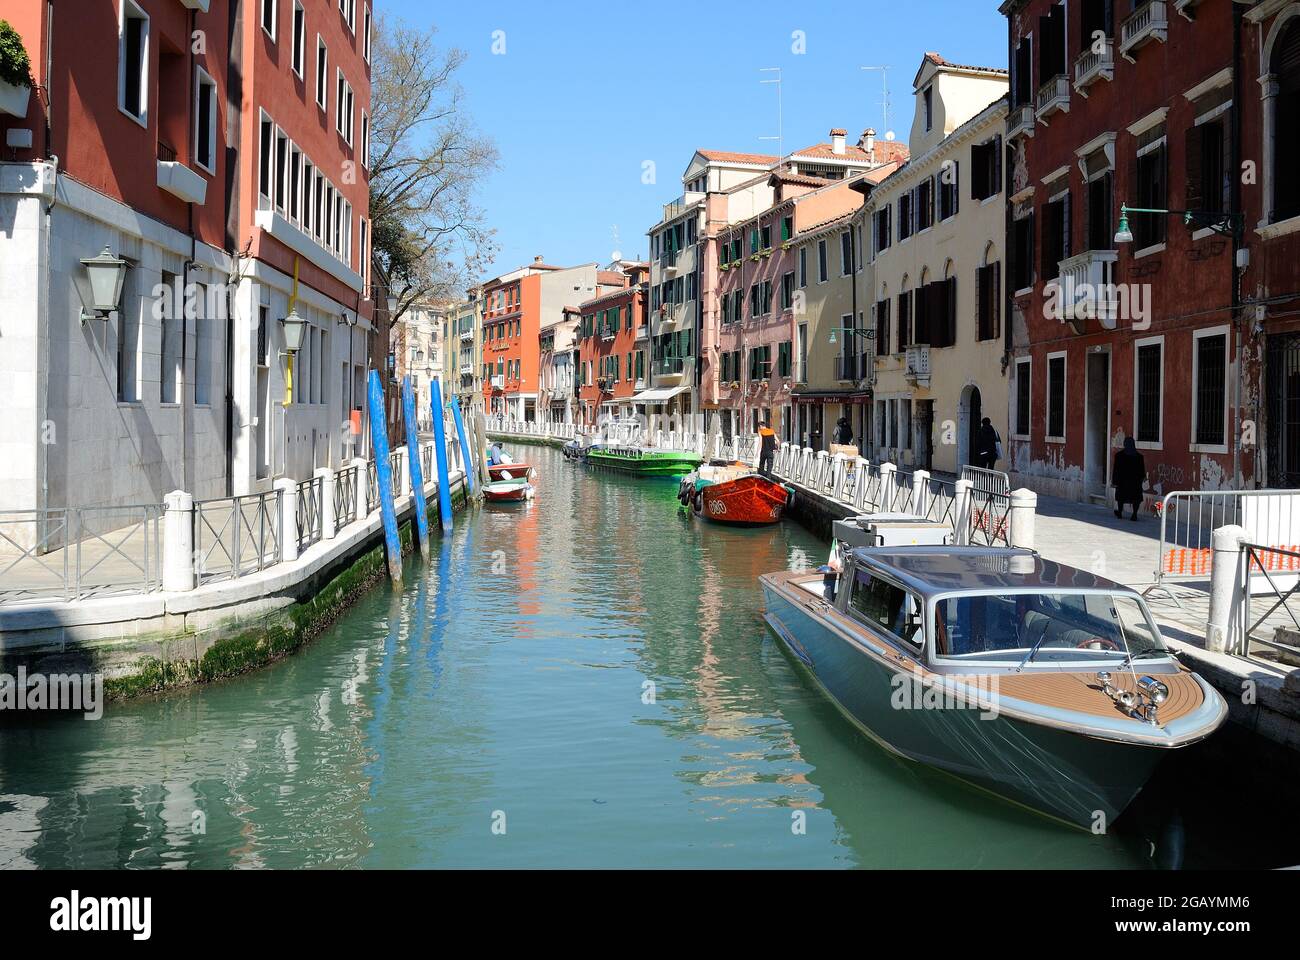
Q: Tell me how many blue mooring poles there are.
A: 4